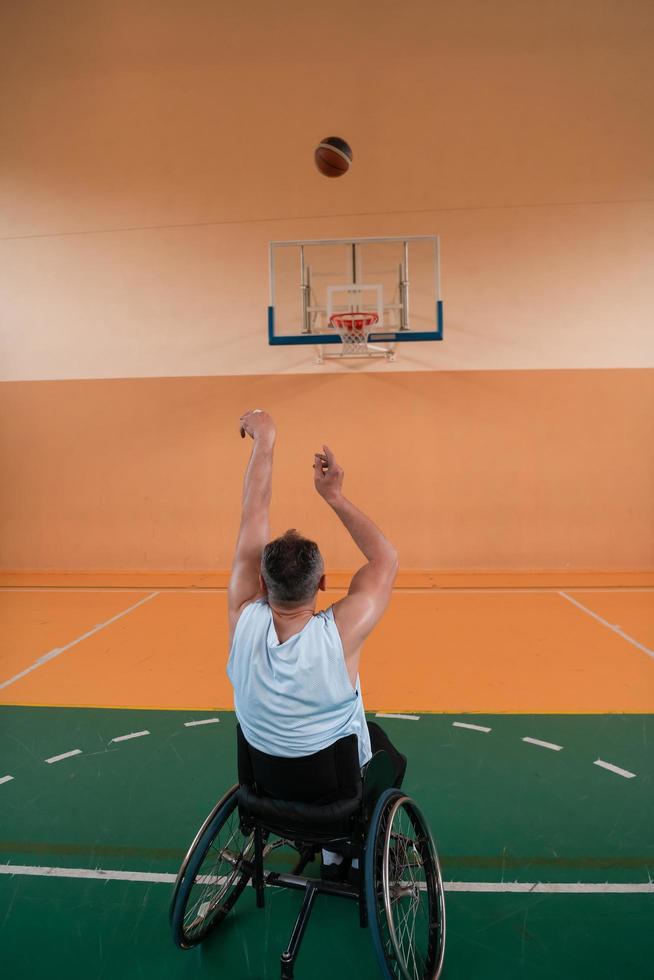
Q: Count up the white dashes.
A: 8